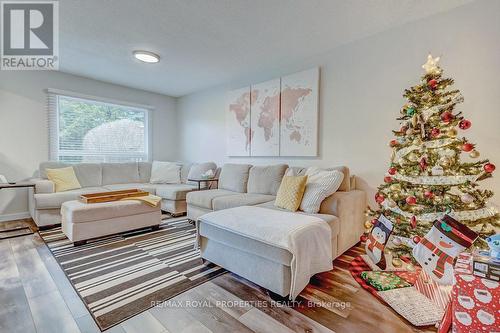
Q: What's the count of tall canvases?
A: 3